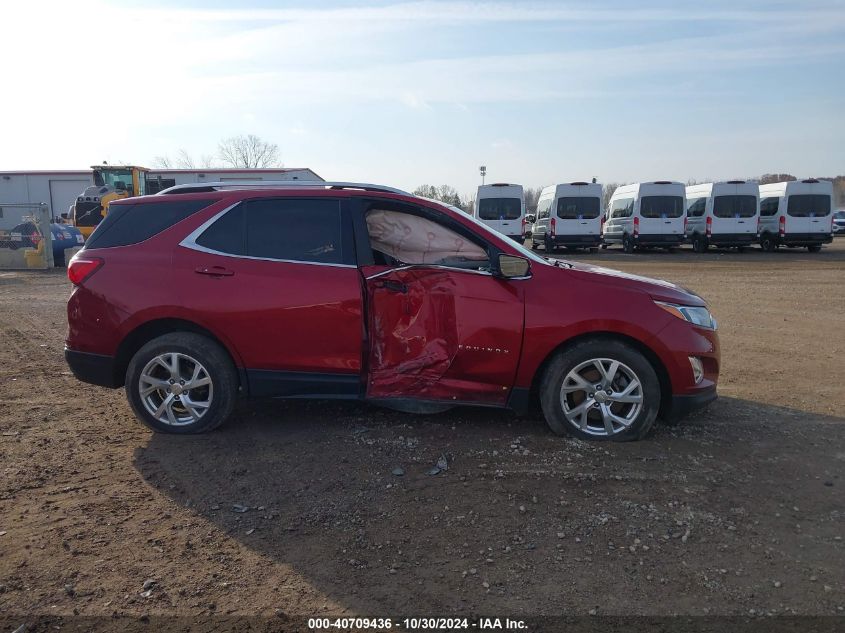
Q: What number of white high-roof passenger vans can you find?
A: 5